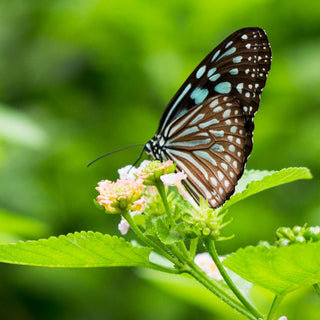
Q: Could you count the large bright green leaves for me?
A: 3